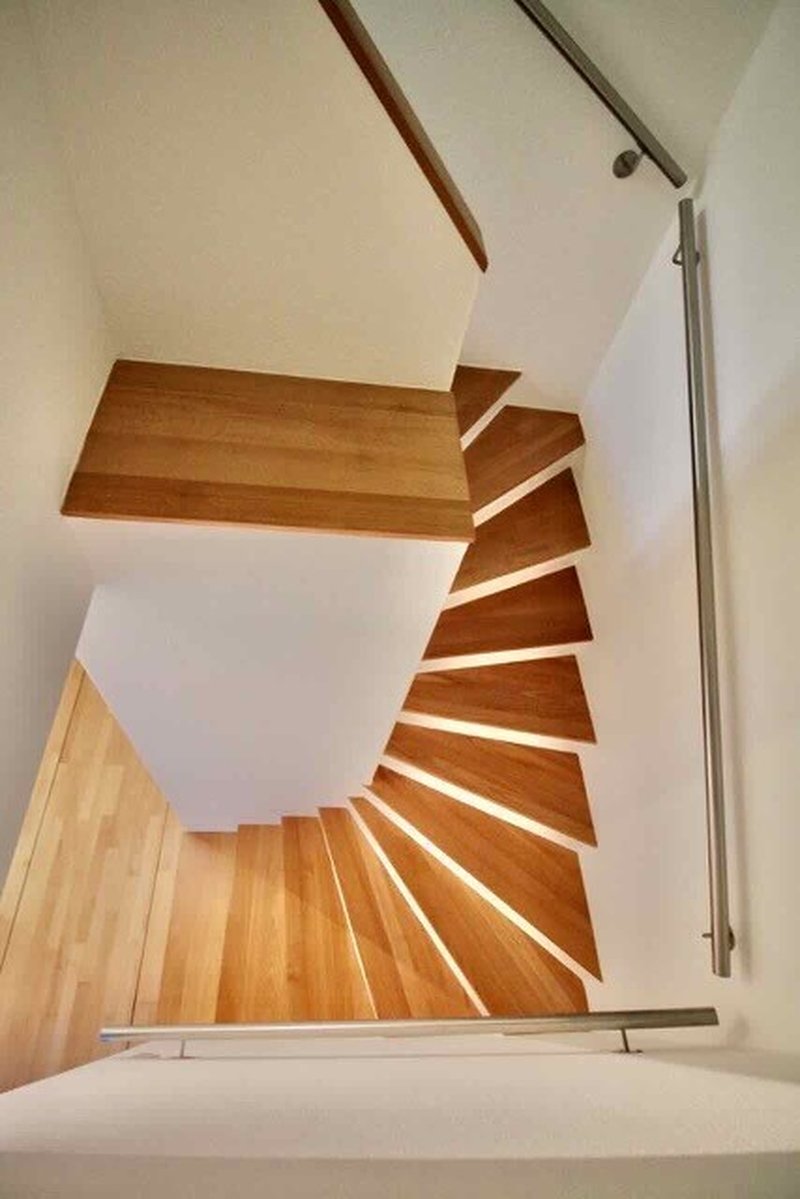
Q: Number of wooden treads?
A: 12